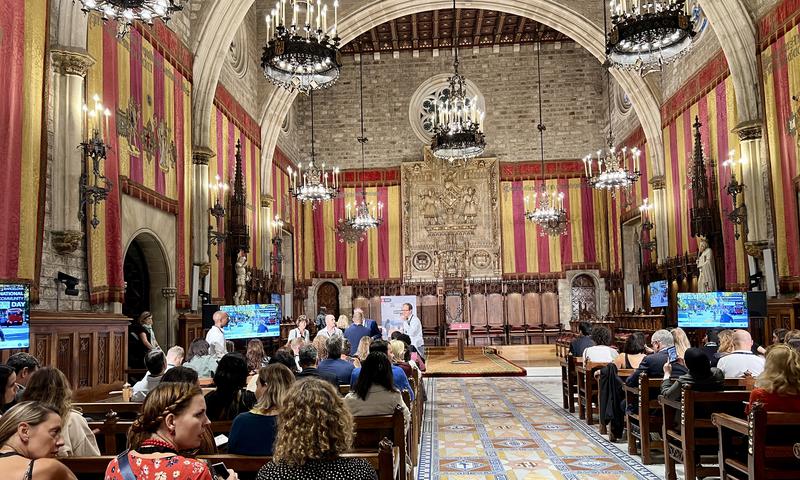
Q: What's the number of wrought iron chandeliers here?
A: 8